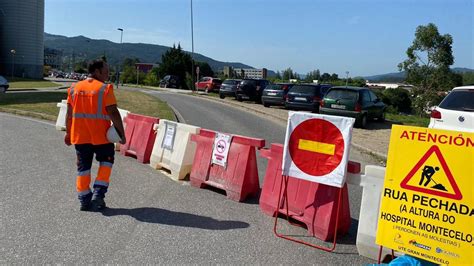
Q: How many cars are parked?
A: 8